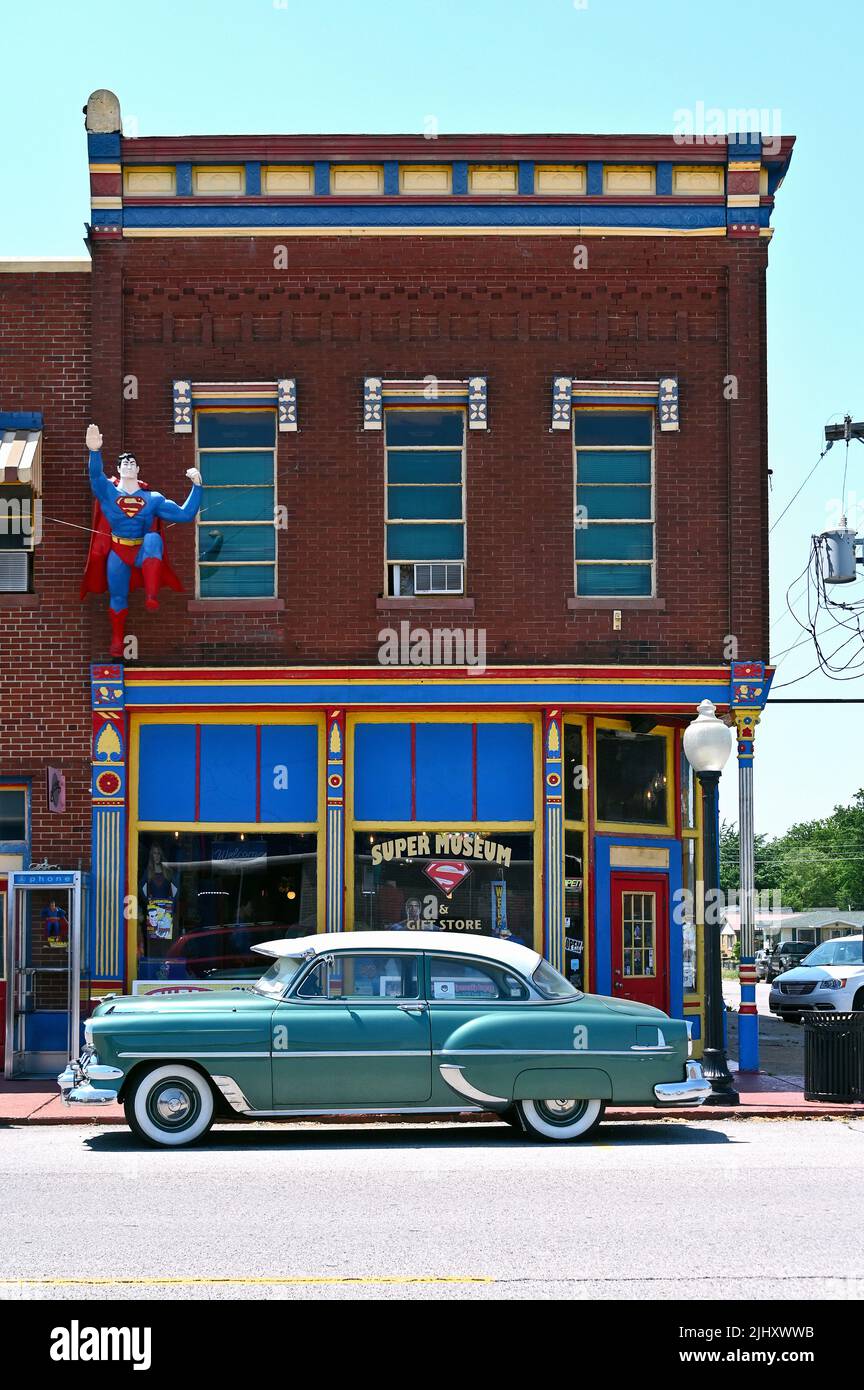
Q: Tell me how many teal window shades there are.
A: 3